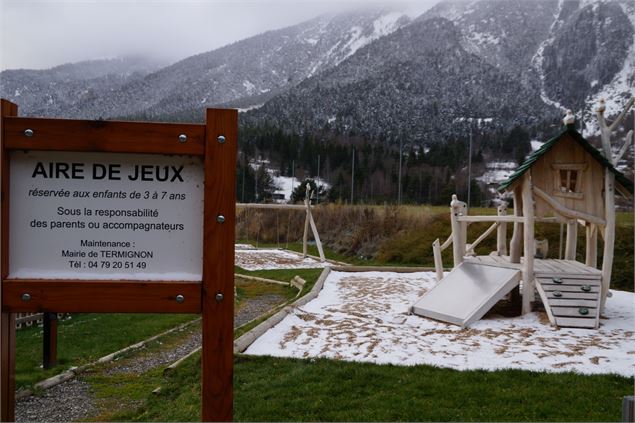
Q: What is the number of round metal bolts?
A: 7